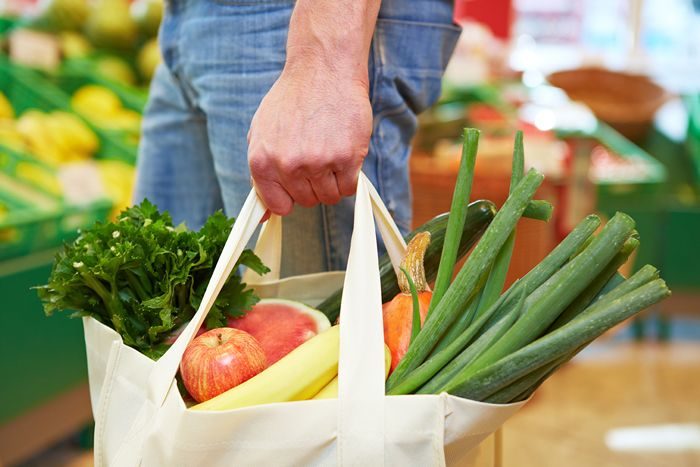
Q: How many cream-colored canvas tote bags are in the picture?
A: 1